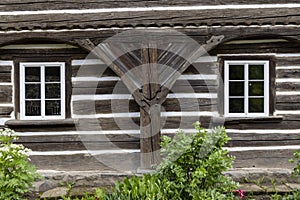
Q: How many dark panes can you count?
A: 12